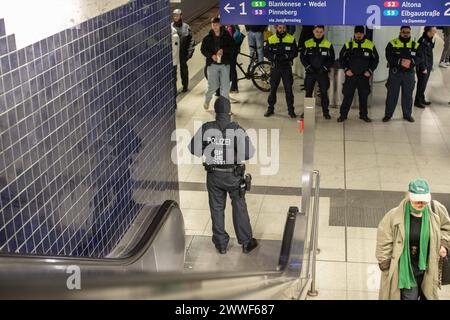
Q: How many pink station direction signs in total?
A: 0